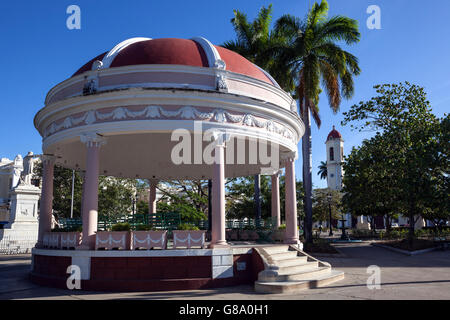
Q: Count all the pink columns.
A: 6